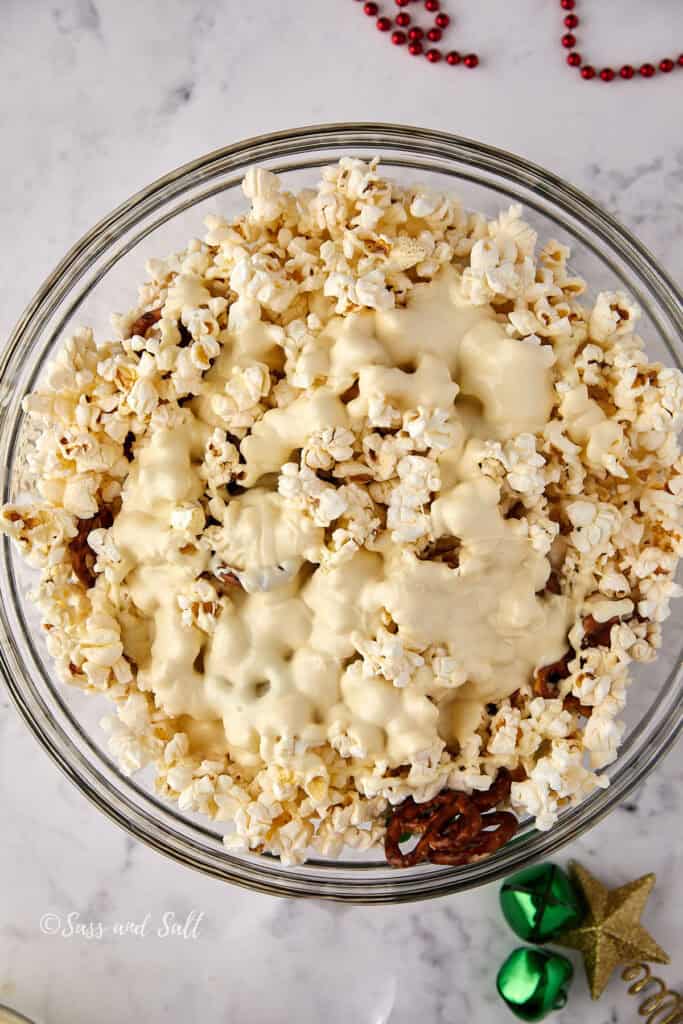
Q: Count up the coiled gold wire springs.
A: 1